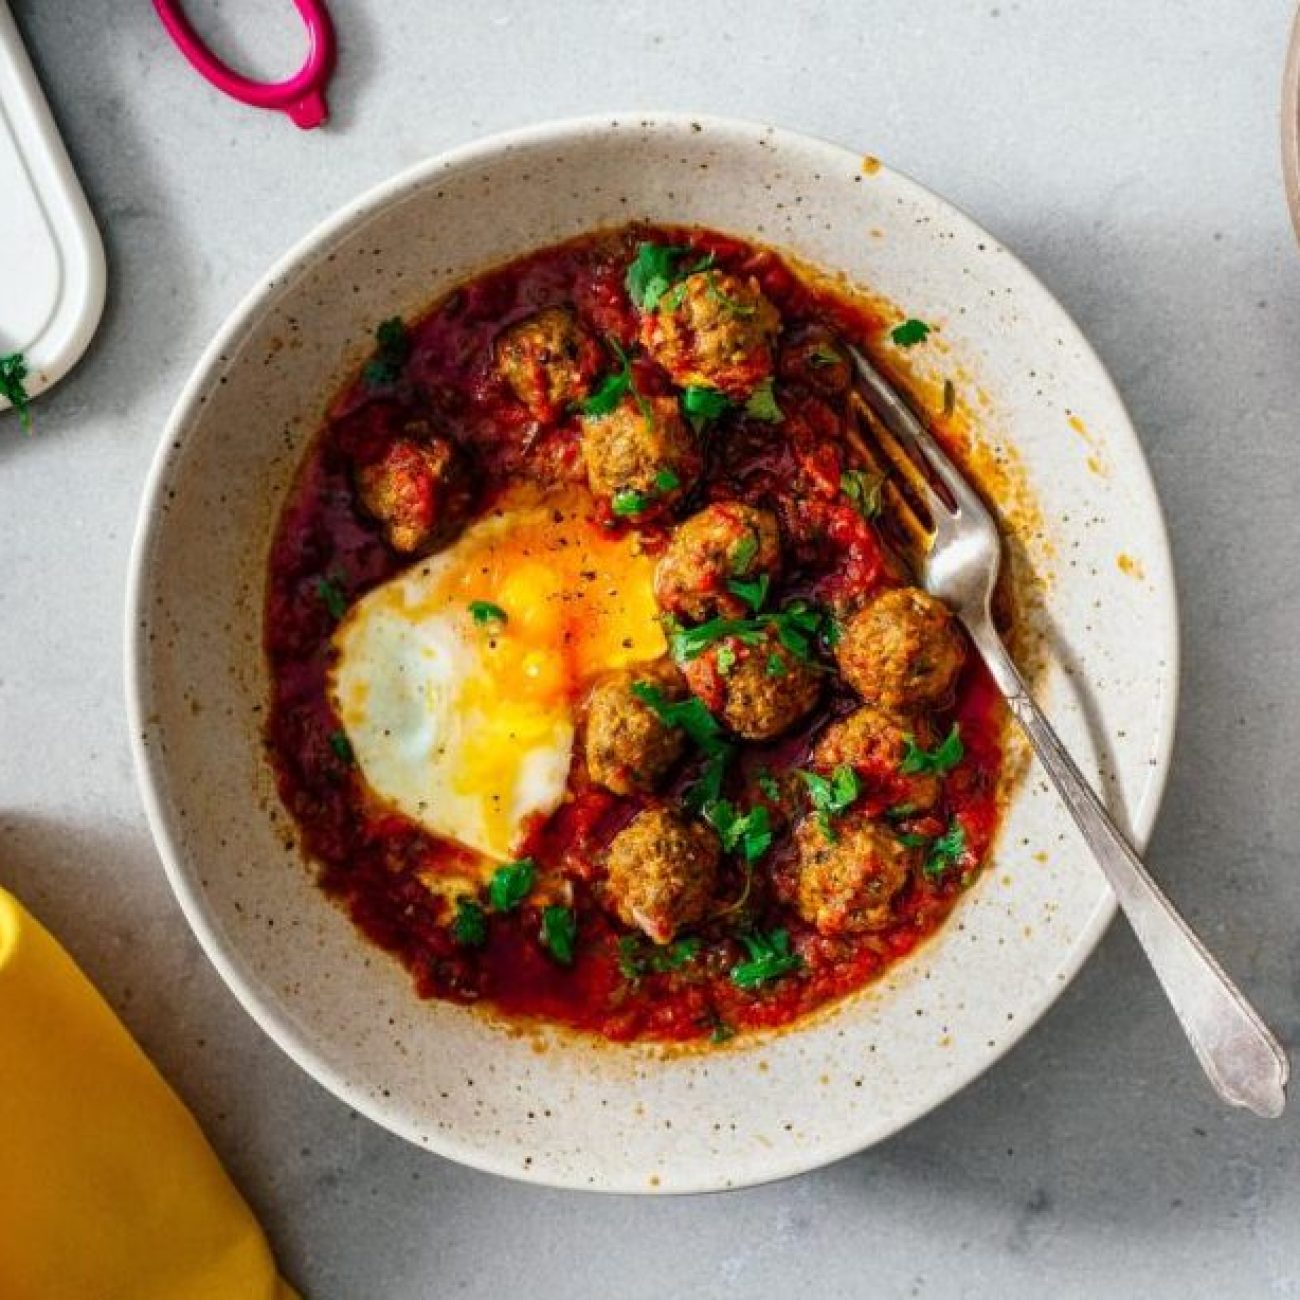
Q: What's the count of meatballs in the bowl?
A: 11